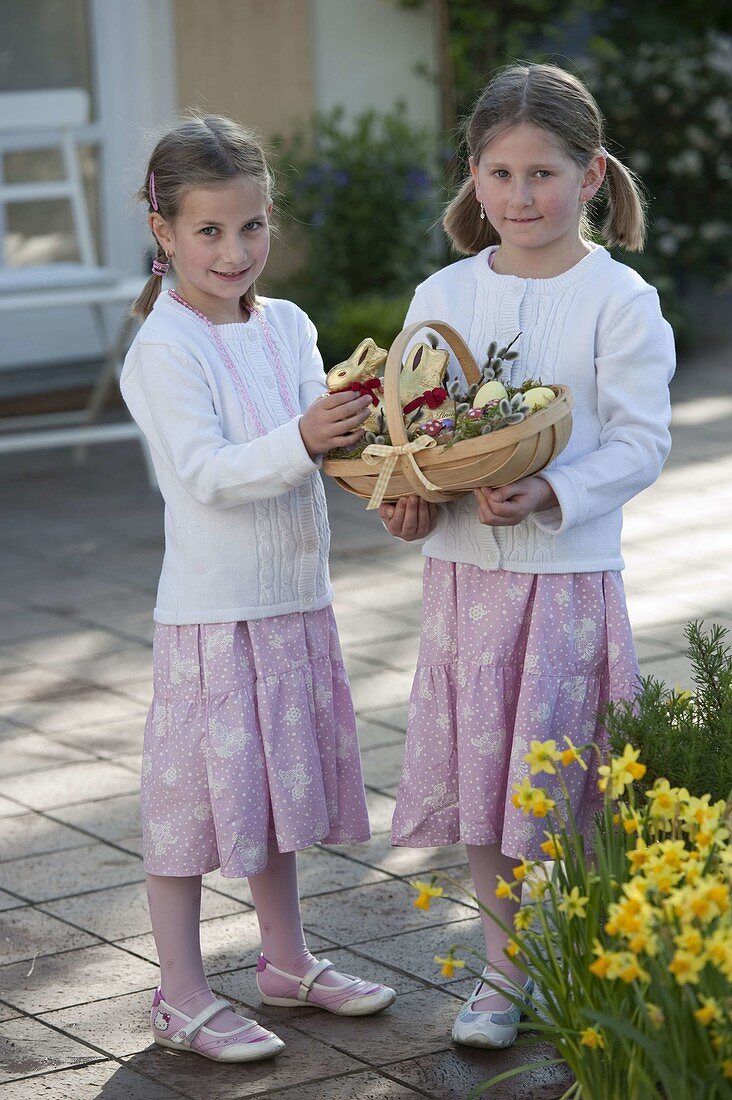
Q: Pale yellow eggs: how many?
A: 2